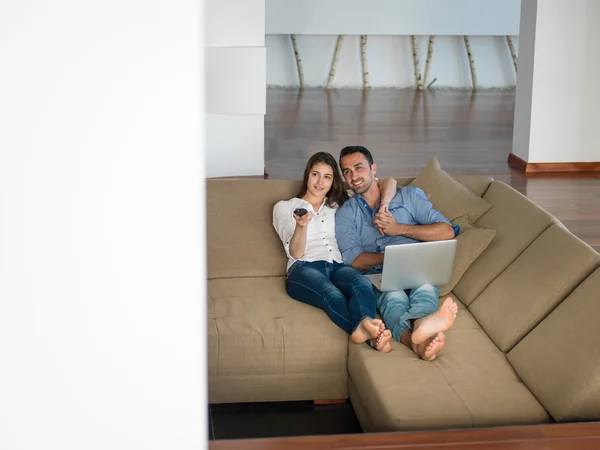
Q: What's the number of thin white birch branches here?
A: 7